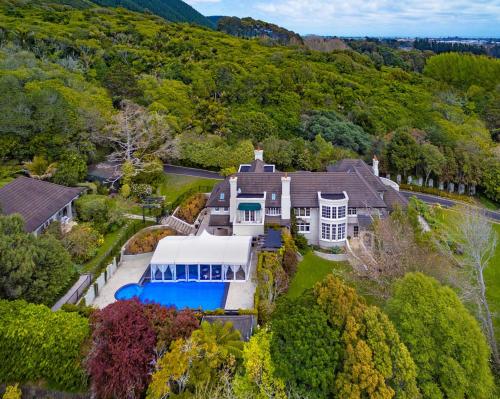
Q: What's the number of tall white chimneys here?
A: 4